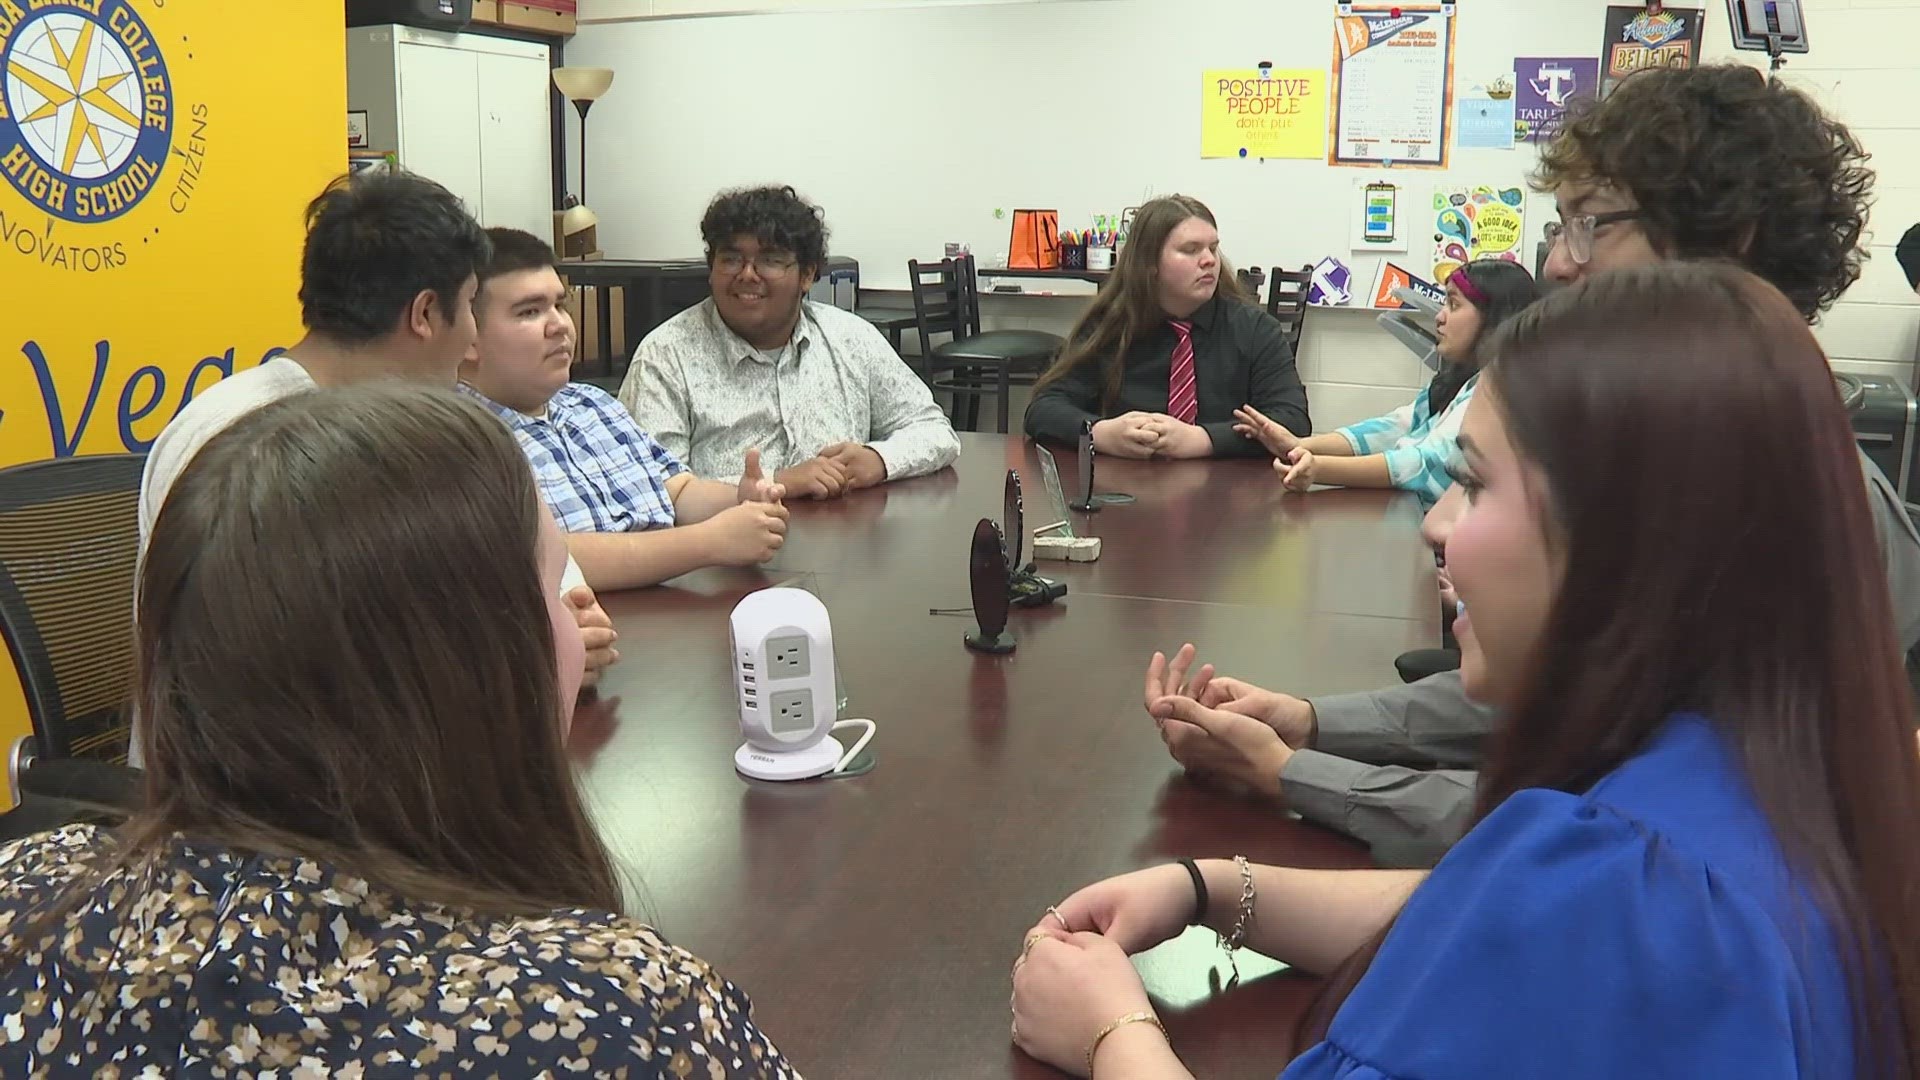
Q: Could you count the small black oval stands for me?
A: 3